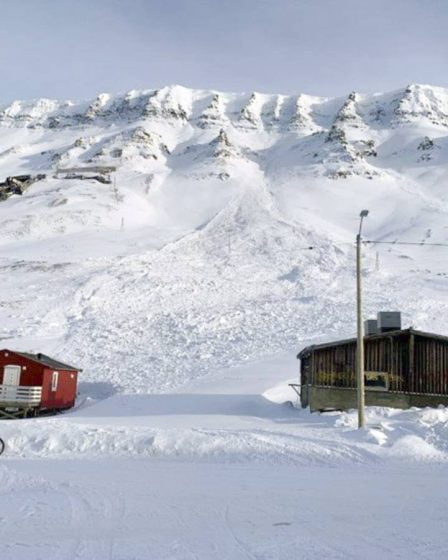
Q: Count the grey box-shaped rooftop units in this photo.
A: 2